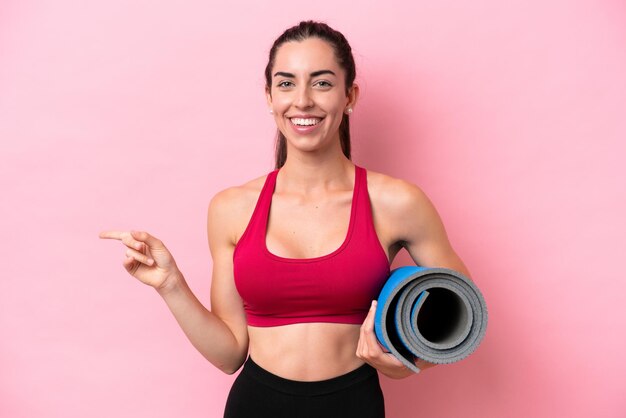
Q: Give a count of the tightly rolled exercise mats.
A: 1